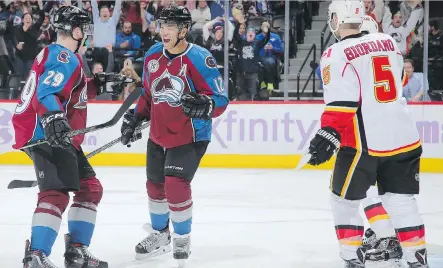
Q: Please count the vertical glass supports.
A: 3